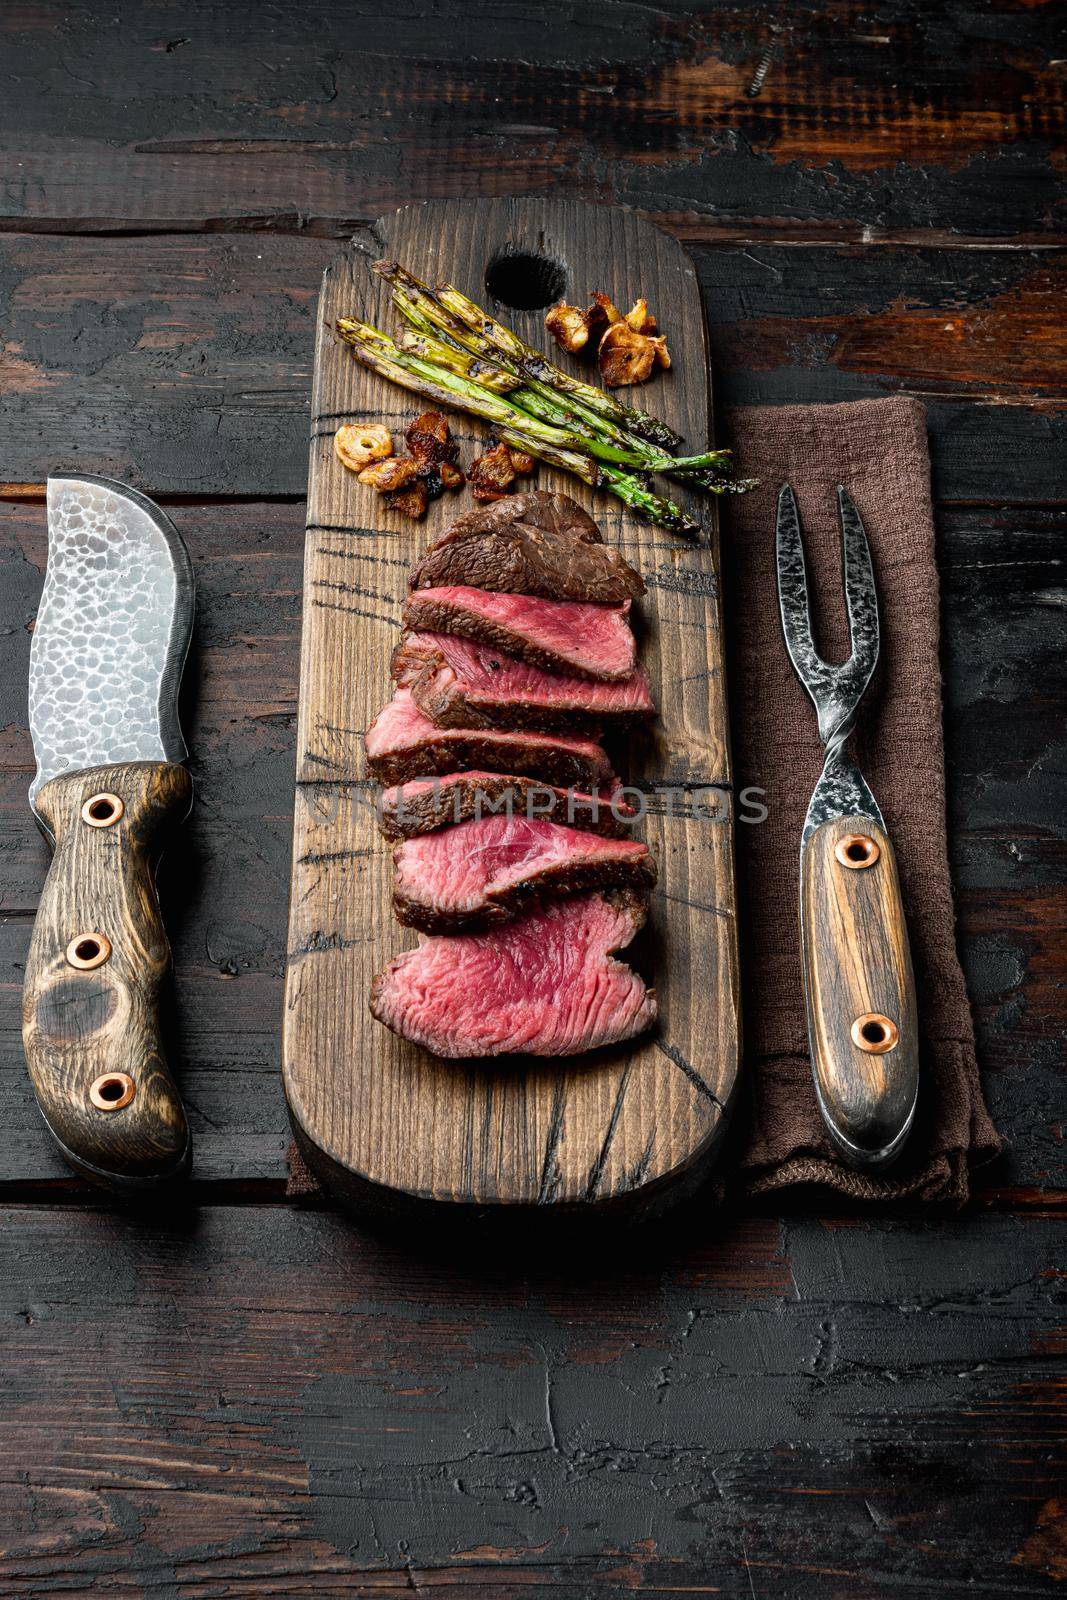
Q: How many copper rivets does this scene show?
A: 5